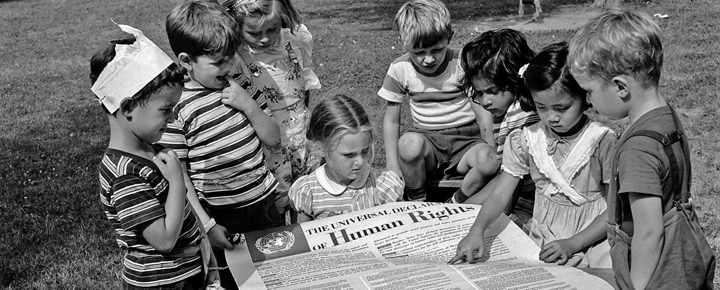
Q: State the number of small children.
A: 8